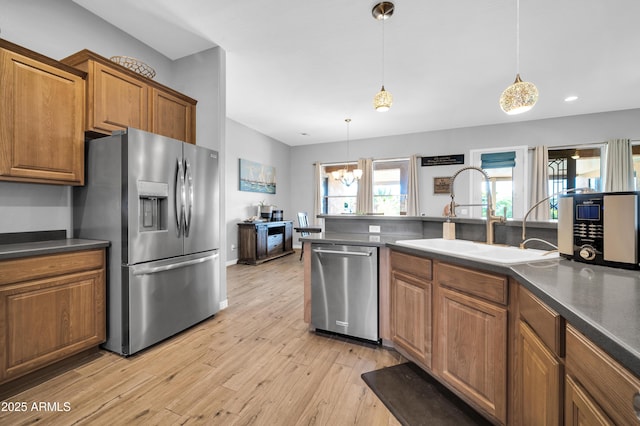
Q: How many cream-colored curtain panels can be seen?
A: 5